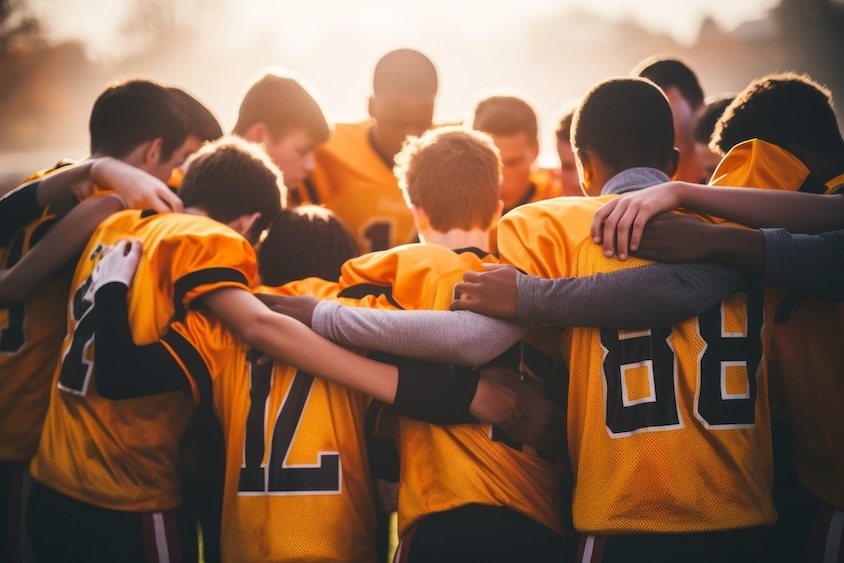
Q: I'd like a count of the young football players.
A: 13